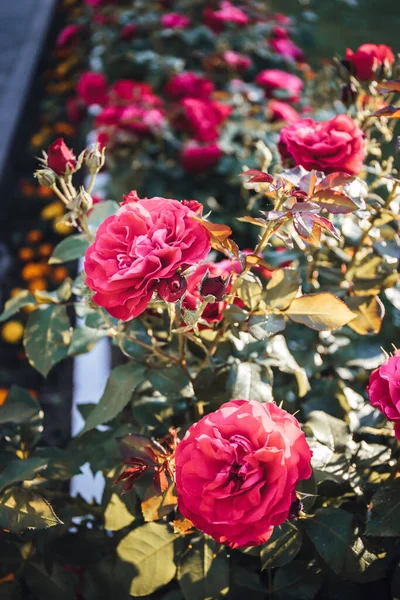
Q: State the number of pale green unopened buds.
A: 3